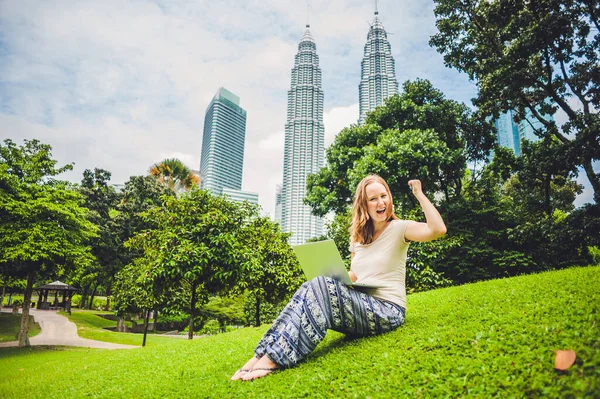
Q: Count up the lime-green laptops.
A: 1